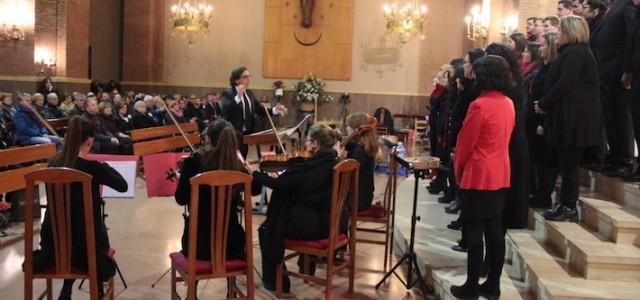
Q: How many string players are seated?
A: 4